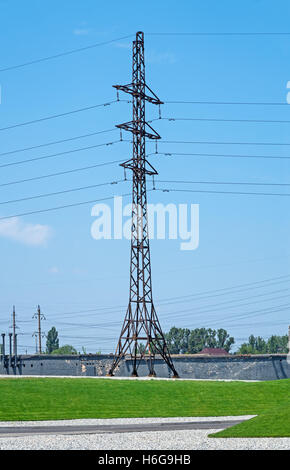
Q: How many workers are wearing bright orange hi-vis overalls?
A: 0